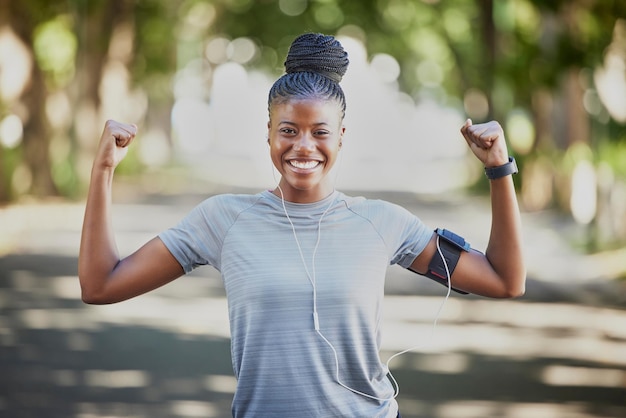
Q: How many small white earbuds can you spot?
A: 2